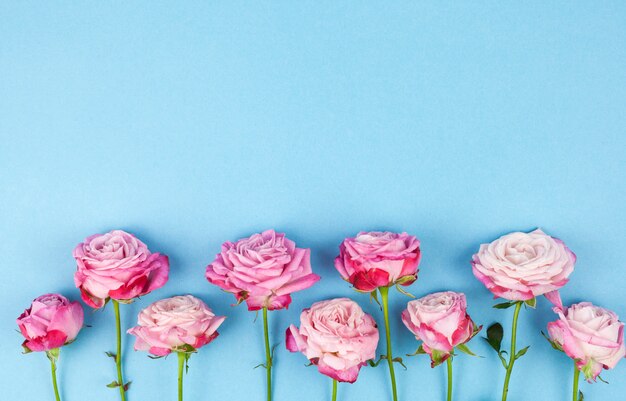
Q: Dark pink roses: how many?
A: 4